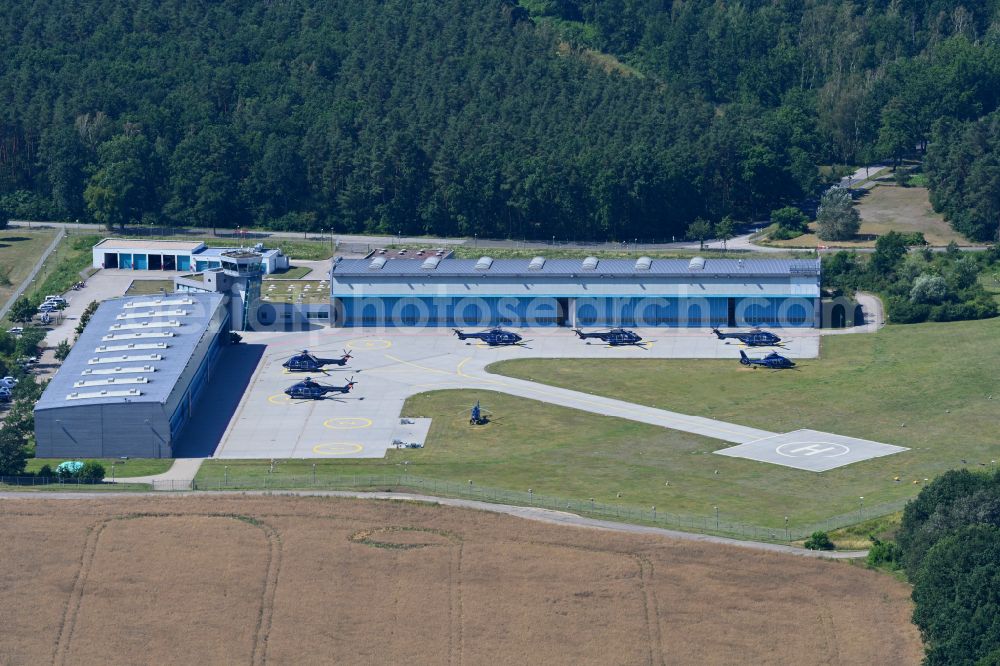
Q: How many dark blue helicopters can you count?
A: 7